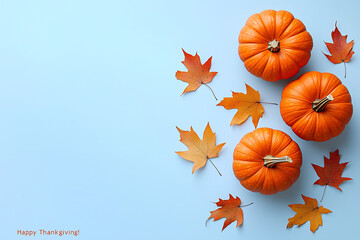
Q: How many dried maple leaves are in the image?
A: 7